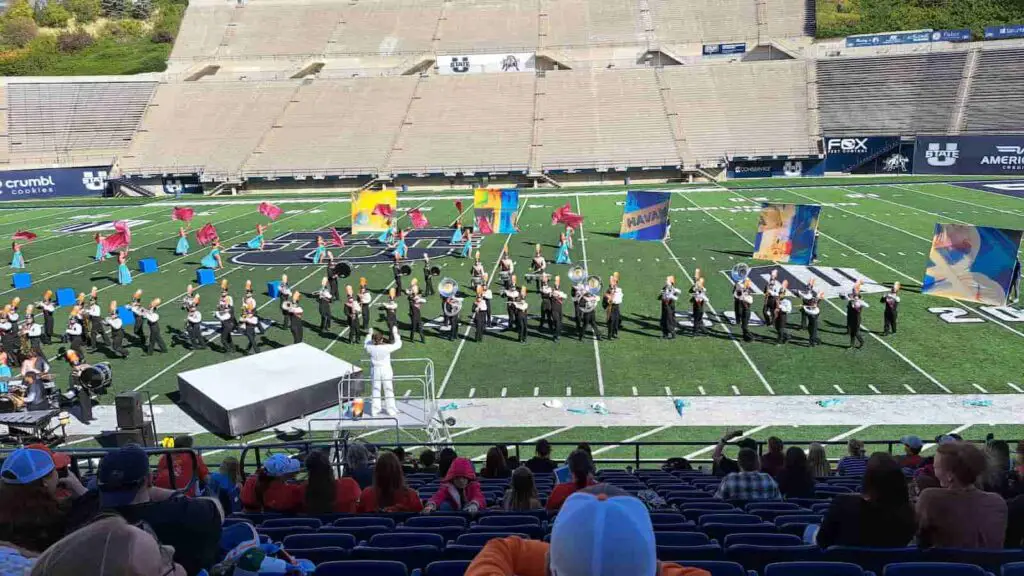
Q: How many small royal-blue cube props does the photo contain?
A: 6